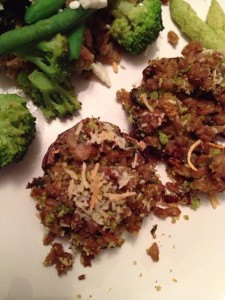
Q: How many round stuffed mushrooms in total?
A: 2